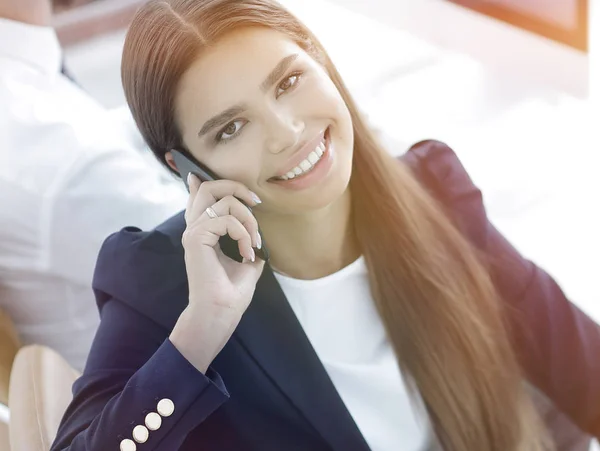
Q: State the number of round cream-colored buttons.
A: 4